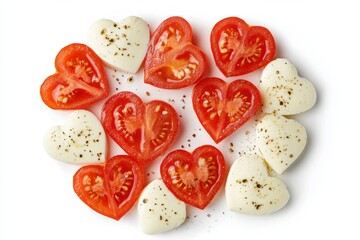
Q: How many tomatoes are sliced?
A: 7